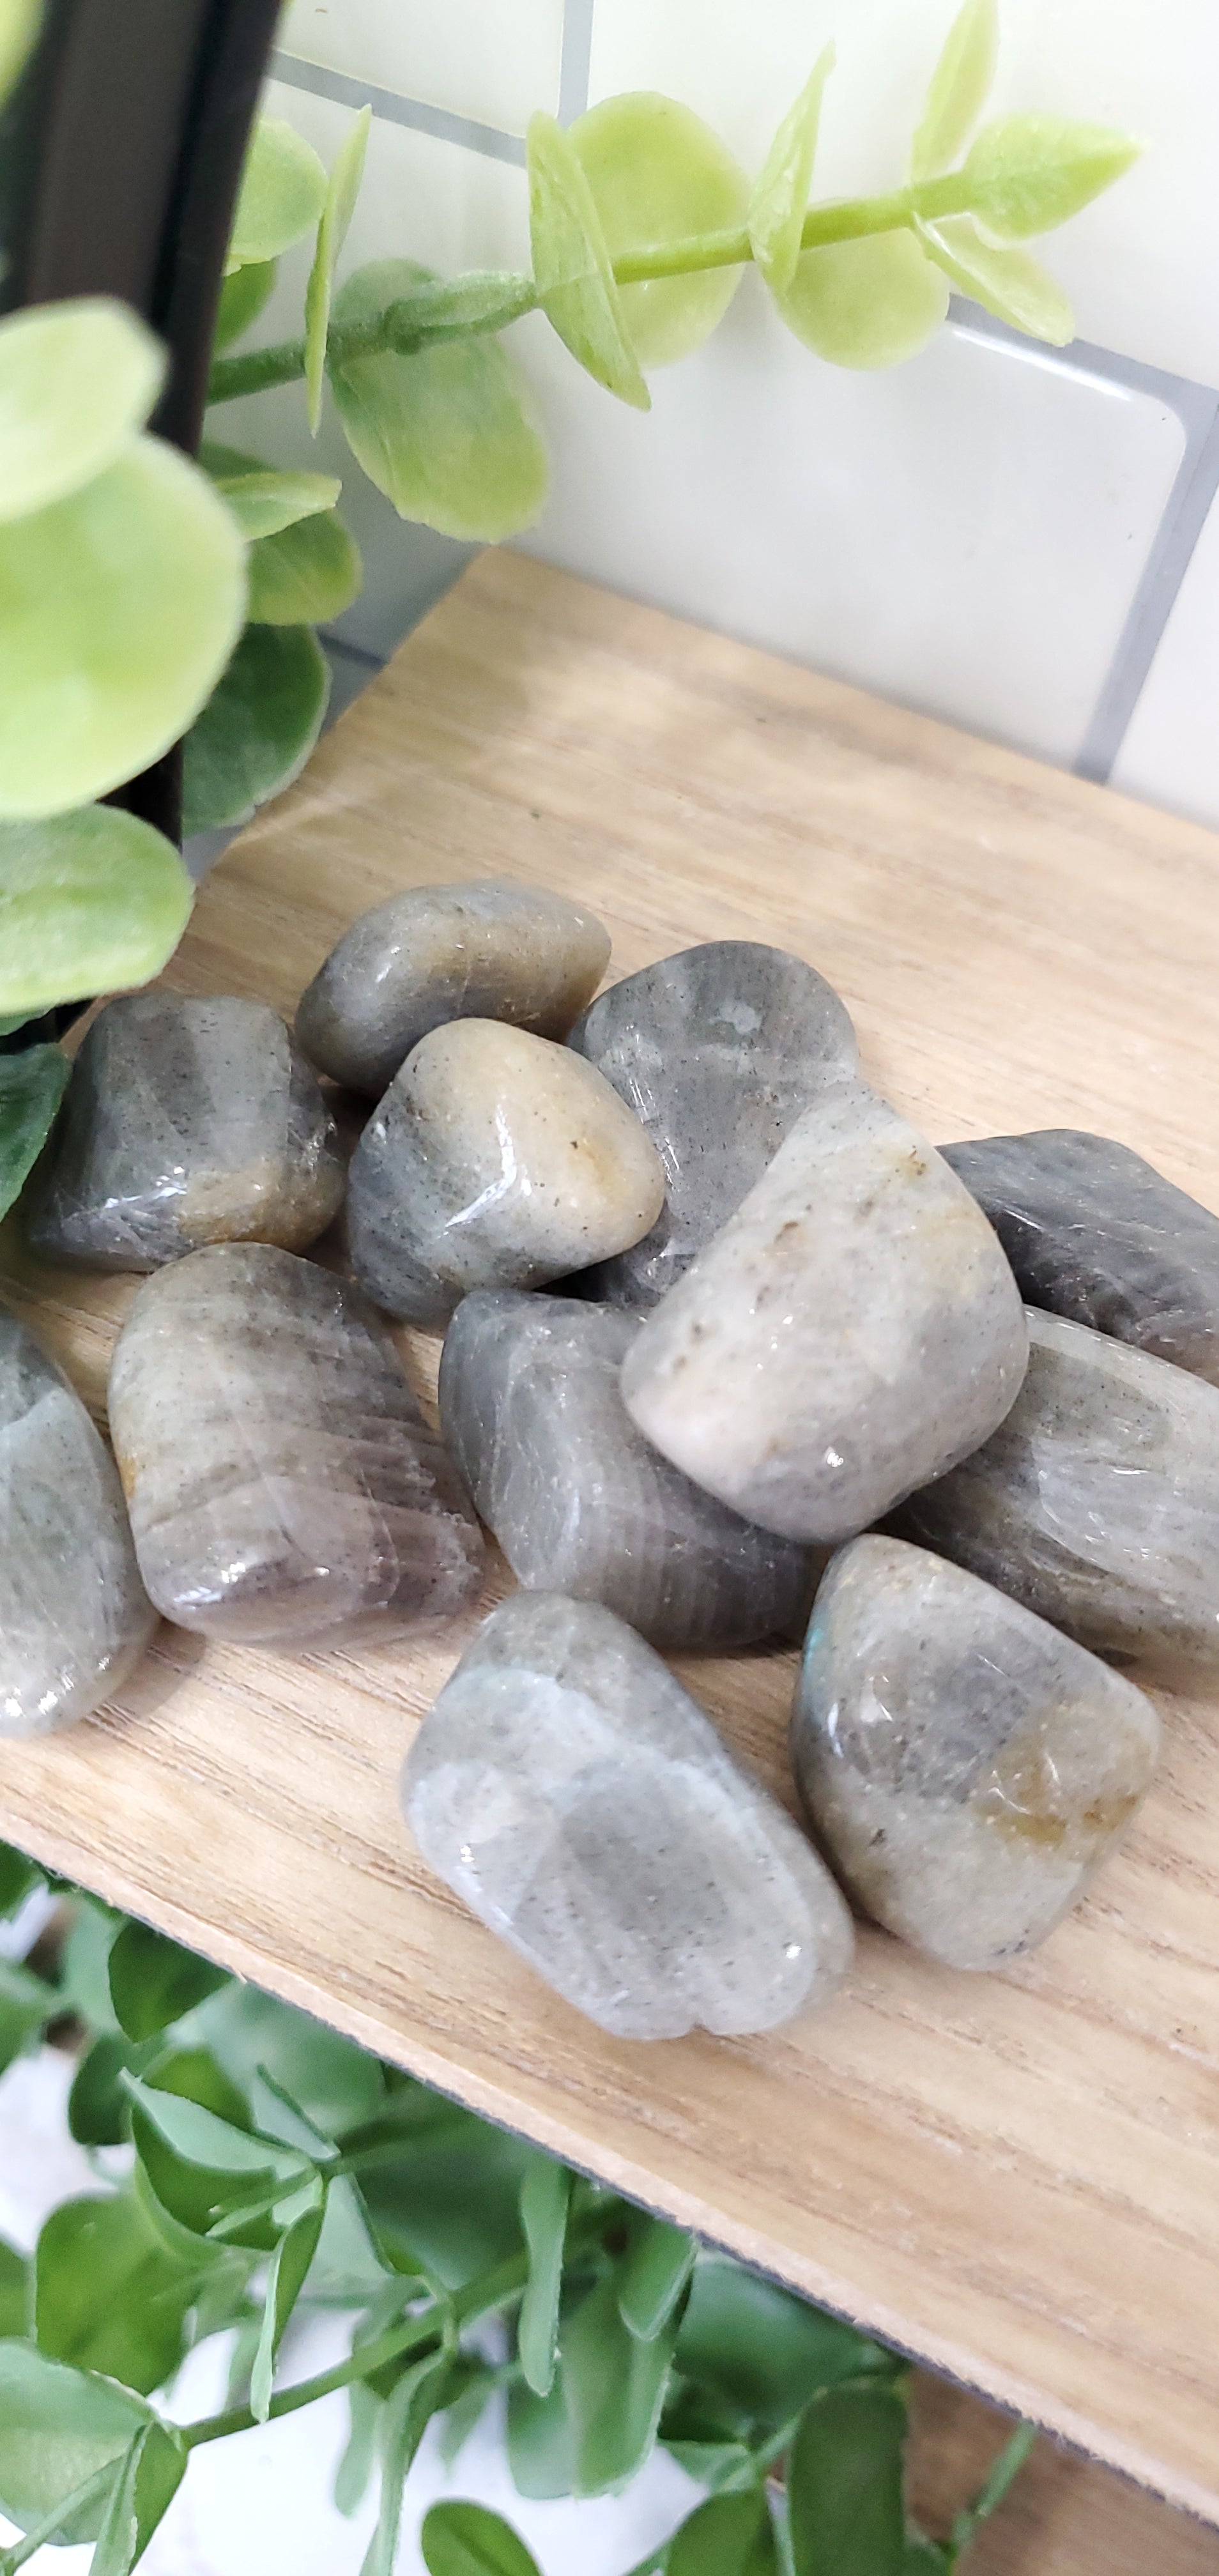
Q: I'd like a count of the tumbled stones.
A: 12